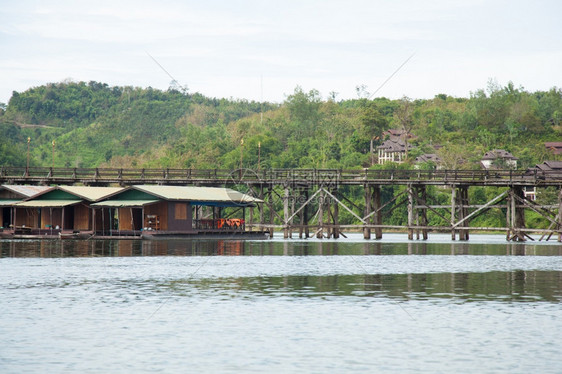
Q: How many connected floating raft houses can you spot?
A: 3